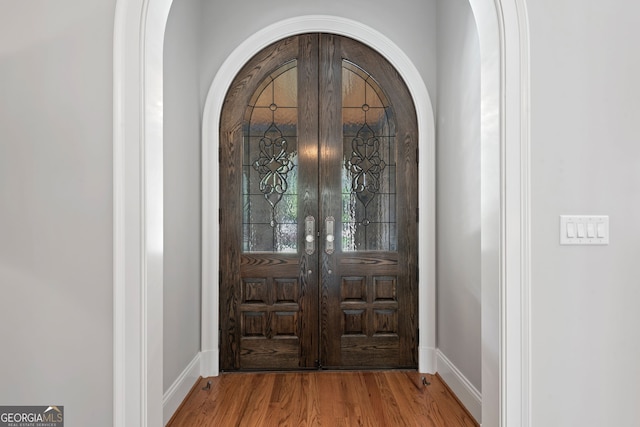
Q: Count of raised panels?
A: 8